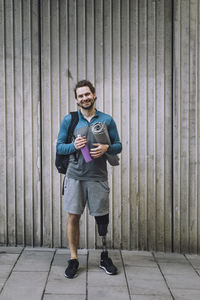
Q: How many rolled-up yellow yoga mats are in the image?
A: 0